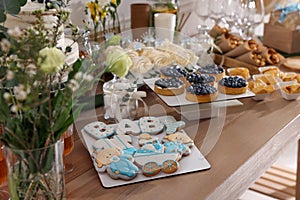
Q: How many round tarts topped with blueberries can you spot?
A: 6